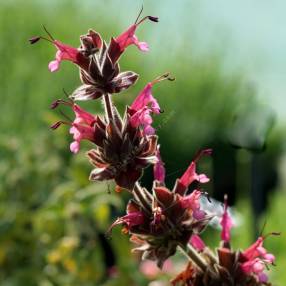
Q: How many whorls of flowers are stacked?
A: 4